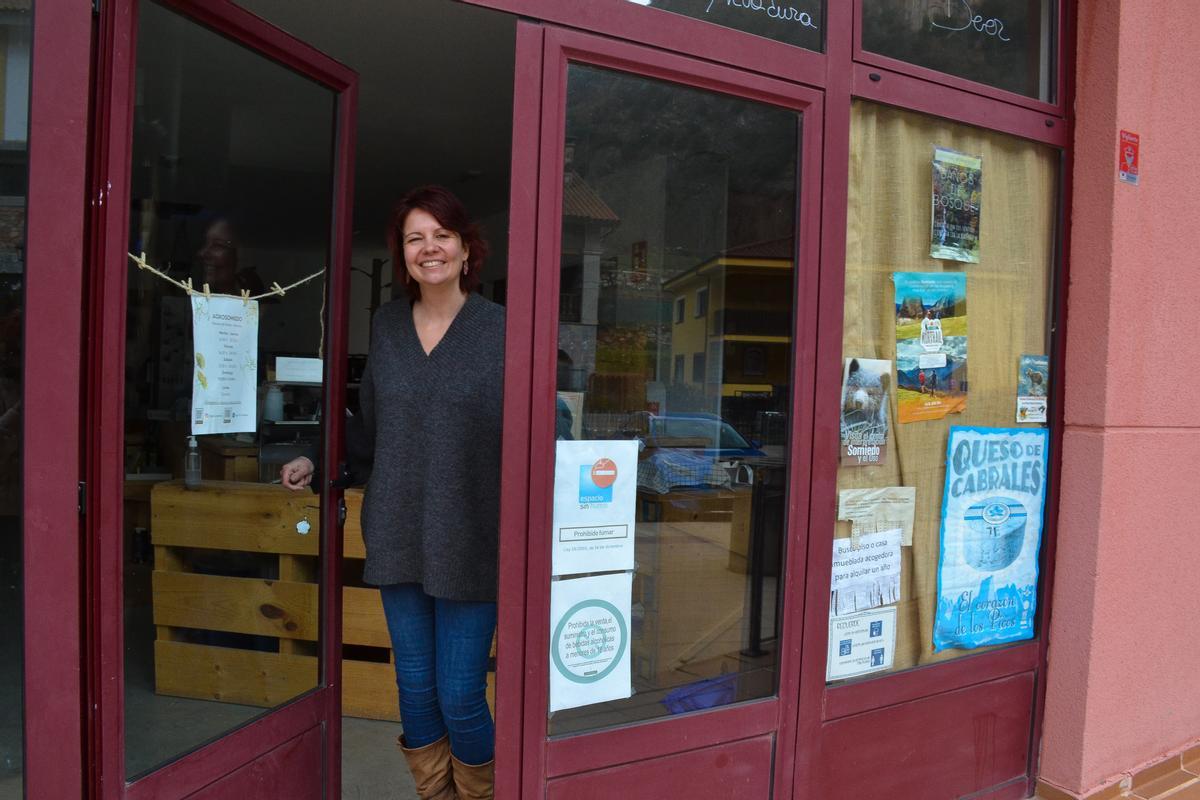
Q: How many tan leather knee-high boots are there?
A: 2